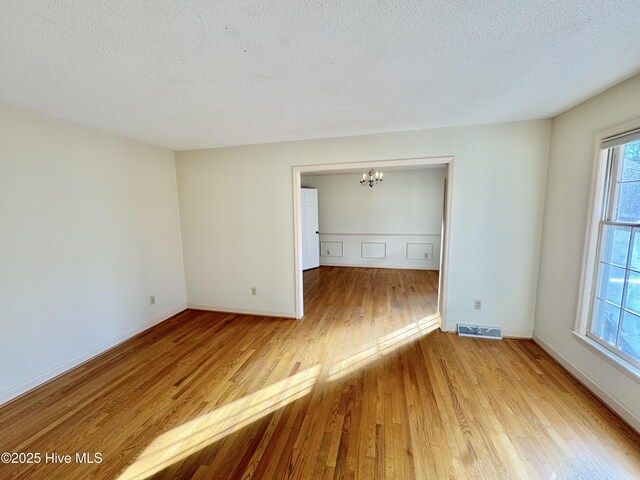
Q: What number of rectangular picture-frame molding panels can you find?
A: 3